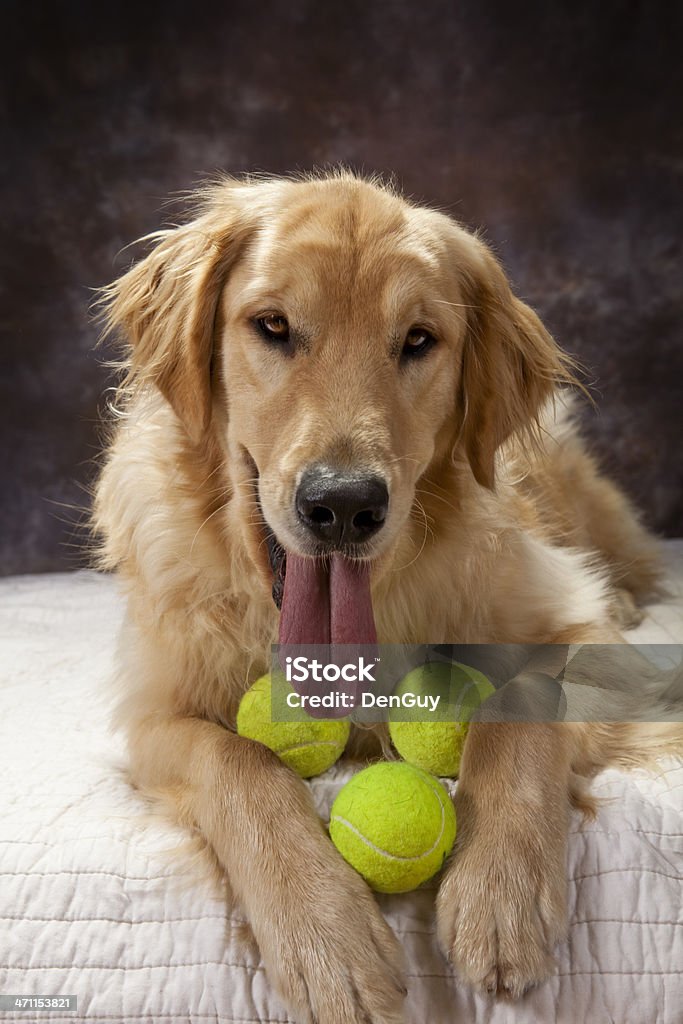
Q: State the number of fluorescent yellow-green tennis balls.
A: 3